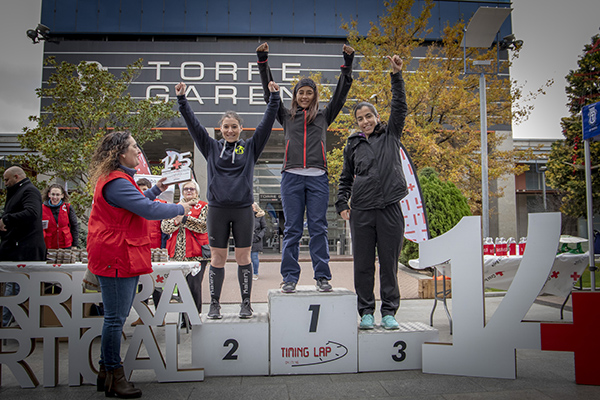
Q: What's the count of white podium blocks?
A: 3